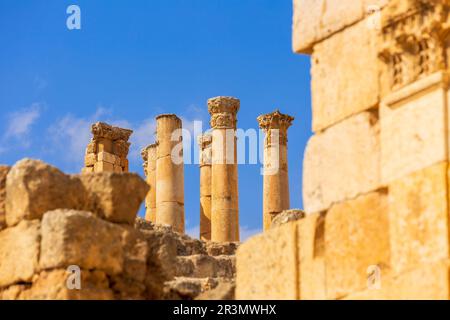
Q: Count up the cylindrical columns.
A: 5